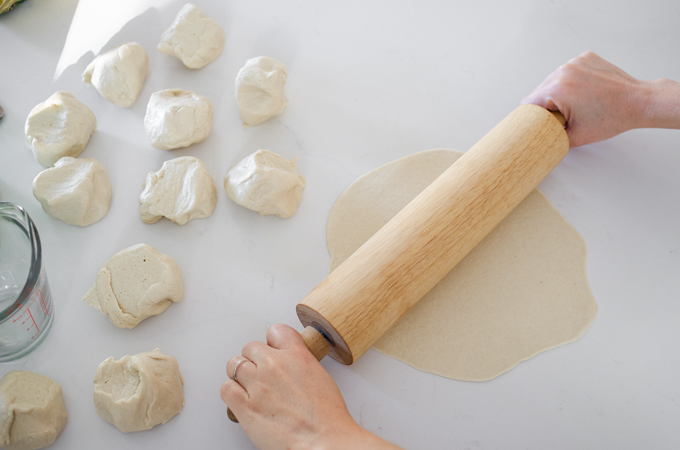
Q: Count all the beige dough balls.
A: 11